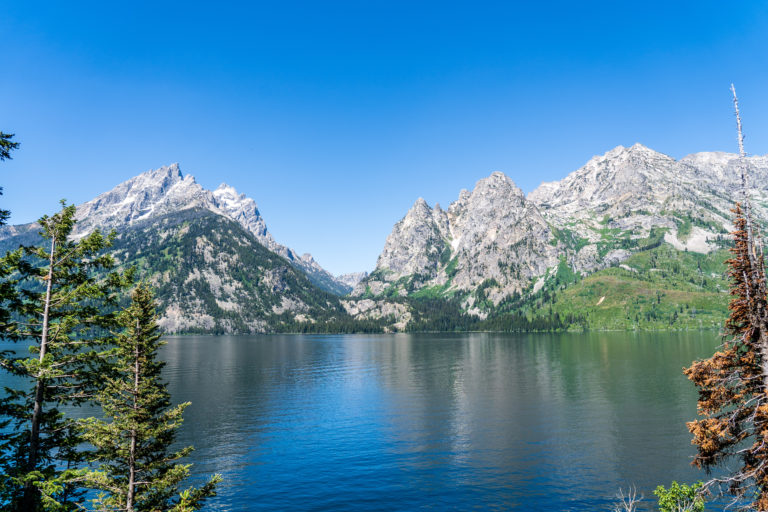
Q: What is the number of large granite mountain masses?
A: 2